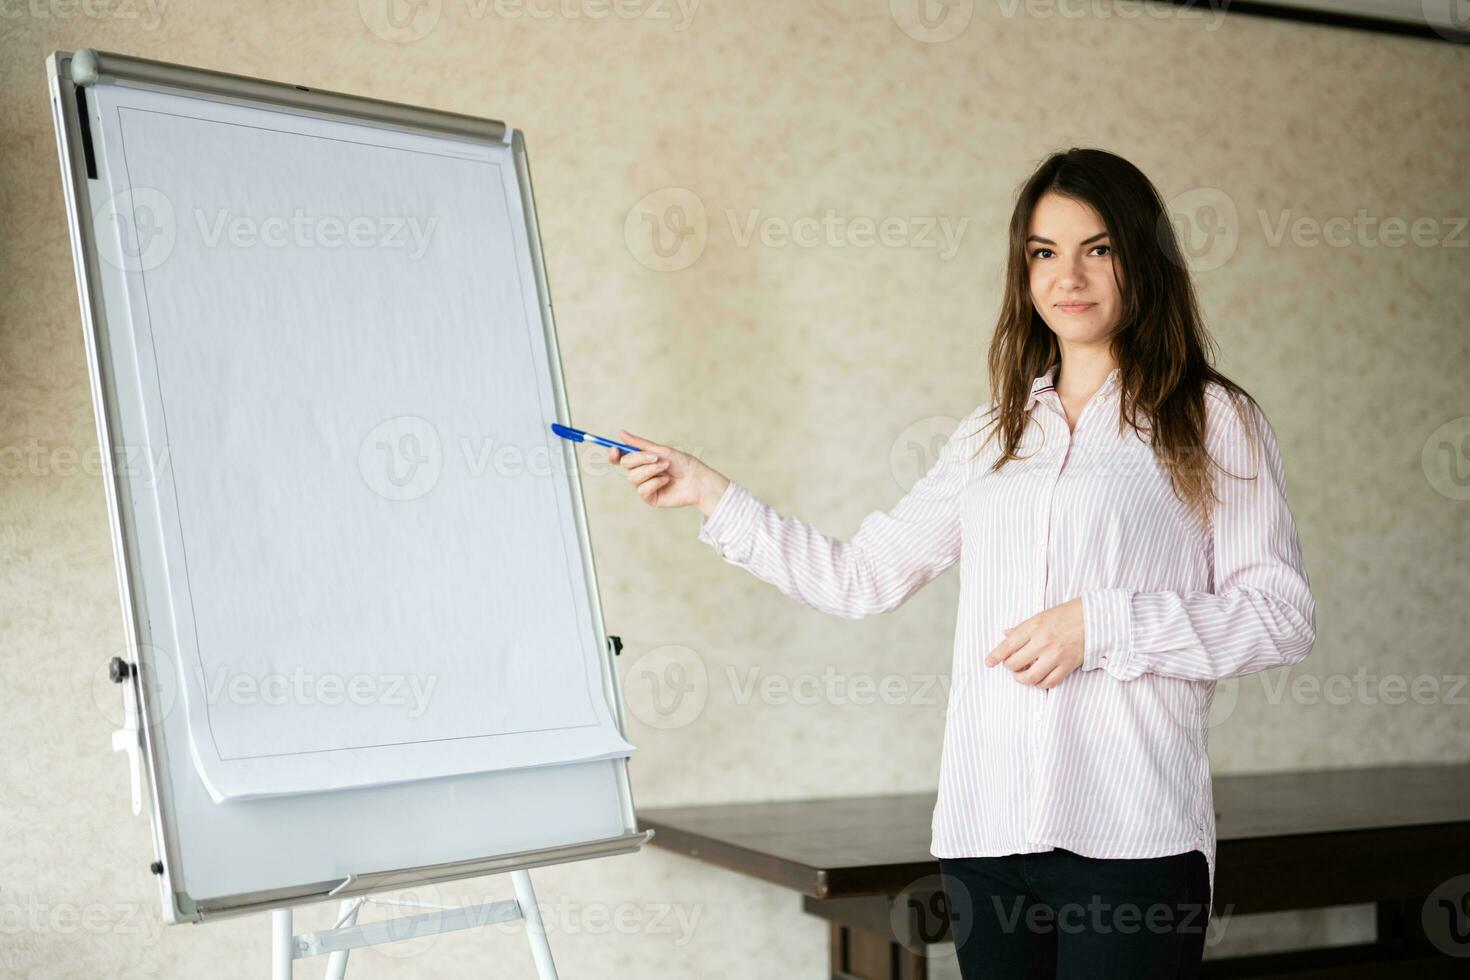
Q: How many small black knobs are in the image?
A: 3